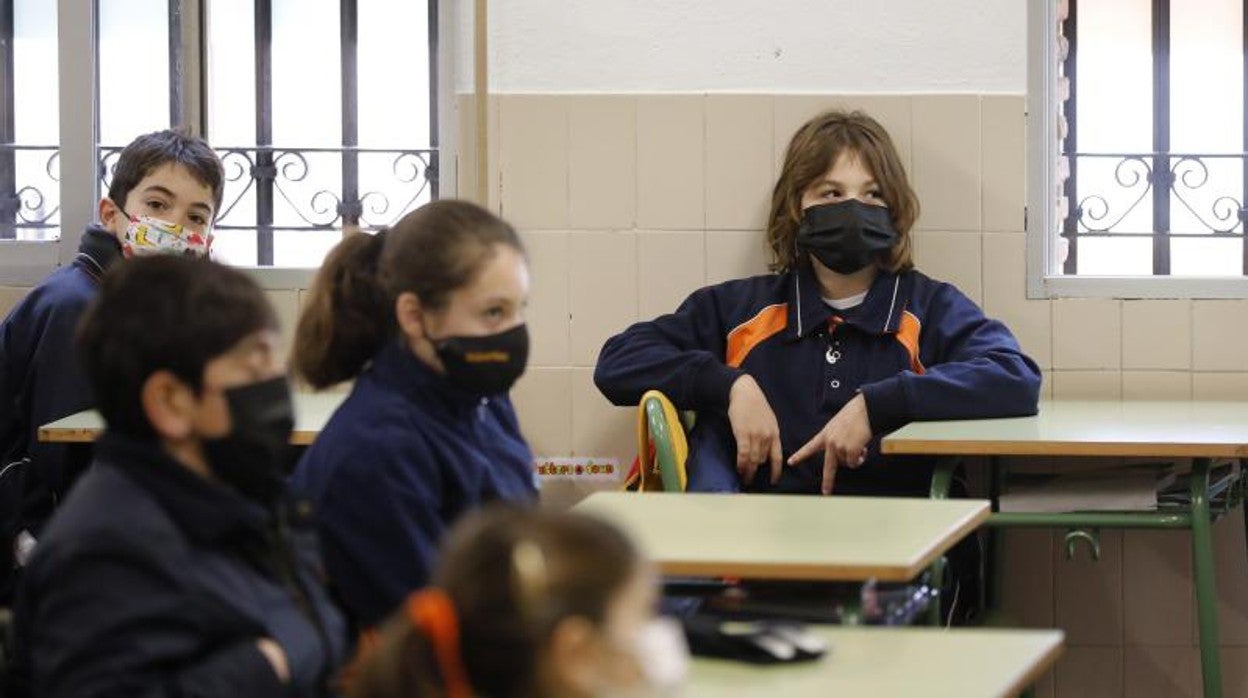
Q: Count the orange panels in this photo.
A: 2